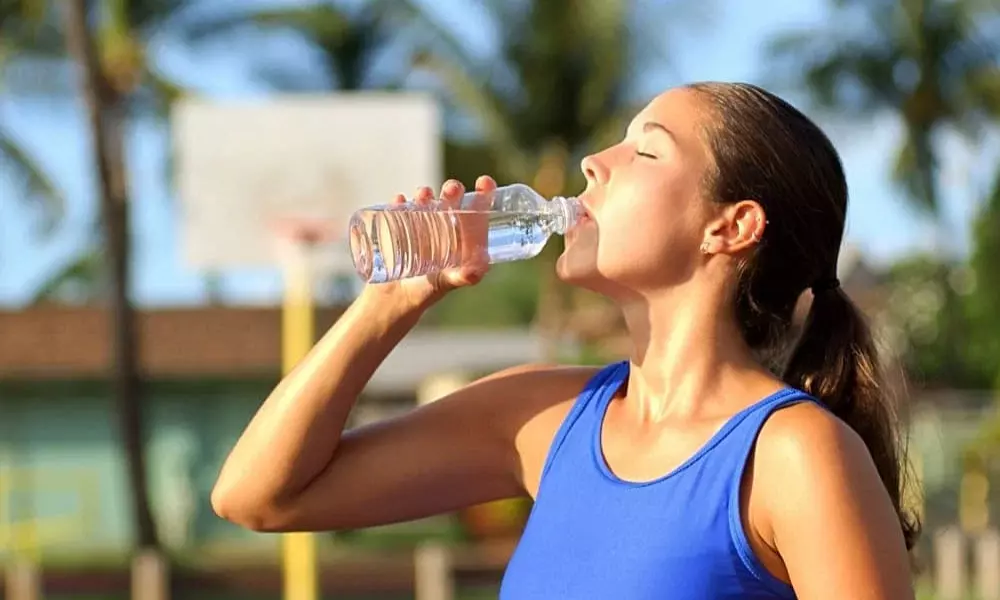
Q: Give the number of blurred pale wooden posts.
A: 5